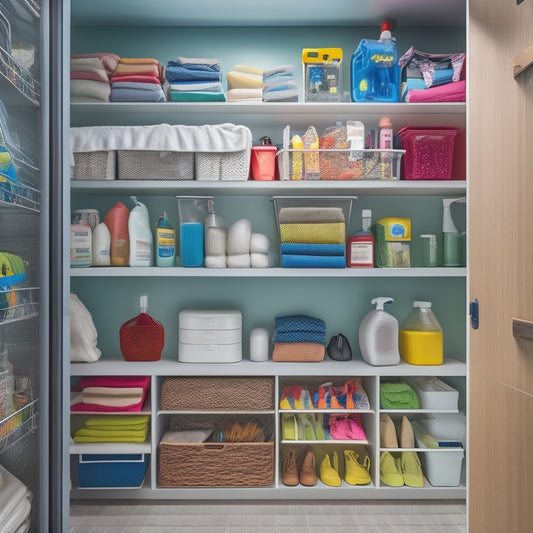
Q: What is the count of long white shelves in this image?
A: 4